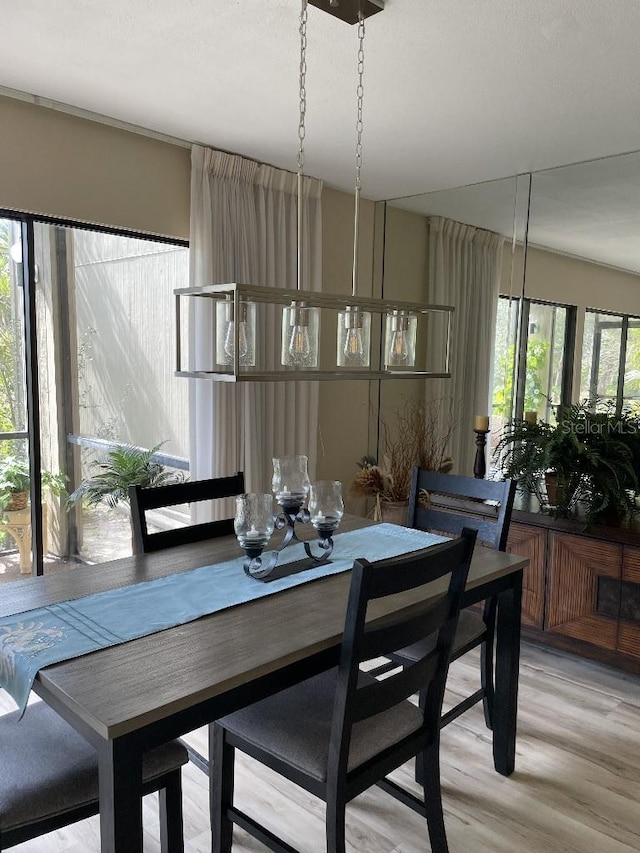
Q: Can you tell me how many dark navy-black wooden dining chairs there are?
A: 4